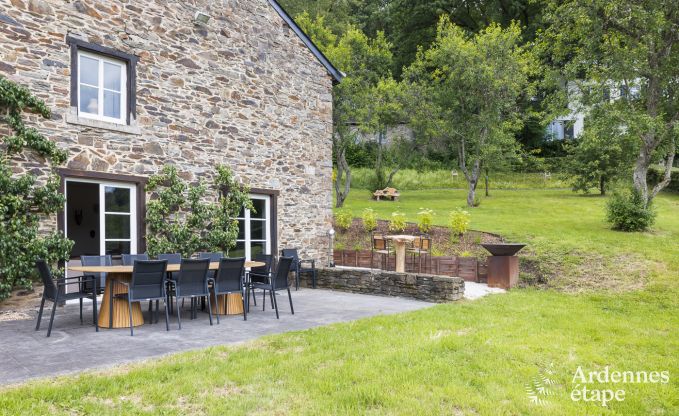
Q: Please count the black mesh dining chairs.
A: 11